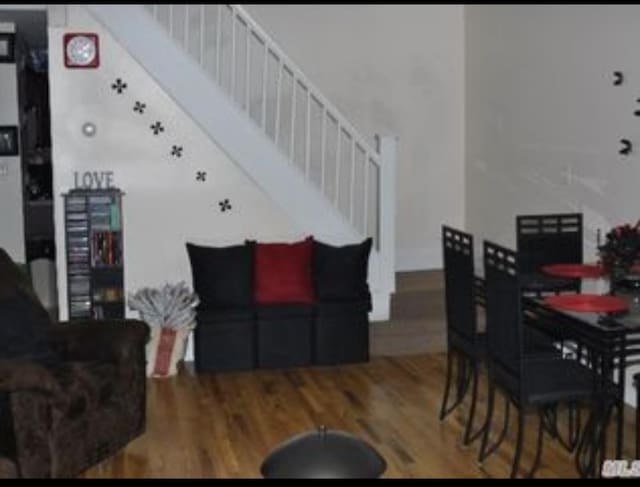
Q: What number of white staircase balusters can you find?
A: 15